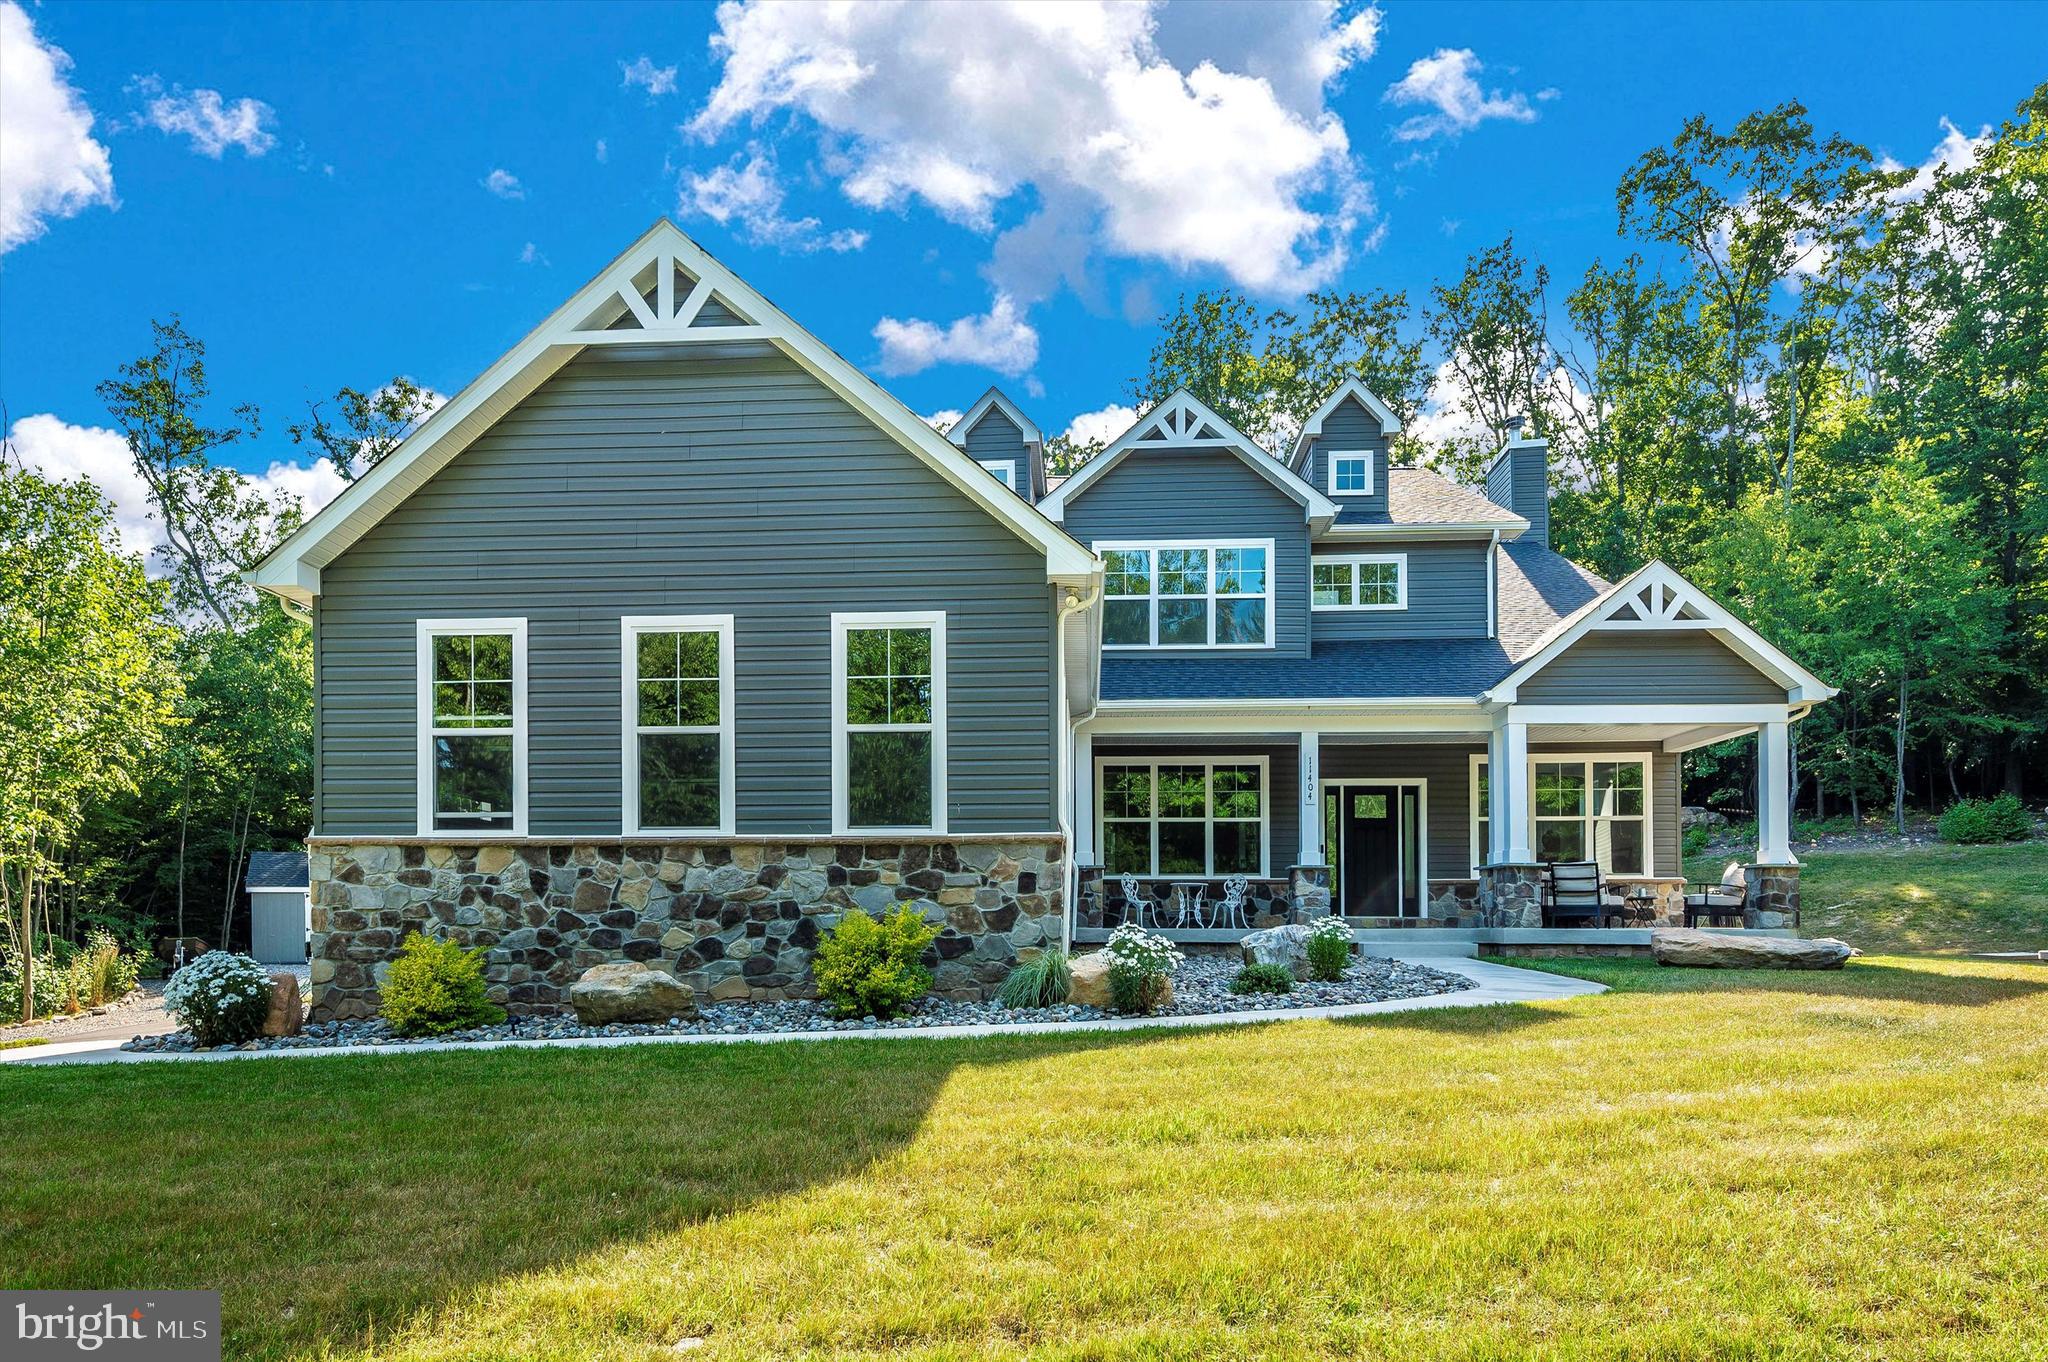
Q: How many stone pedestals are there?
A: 4